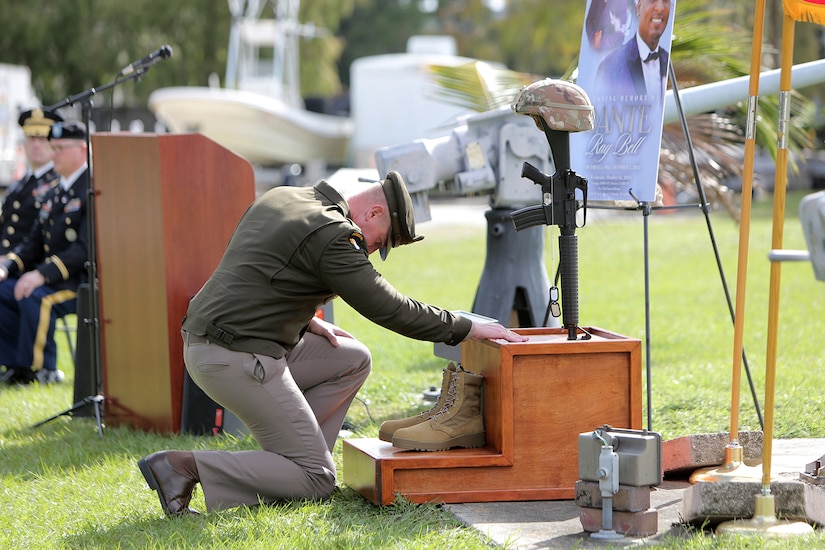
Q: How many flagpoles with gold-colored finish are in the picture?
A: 2